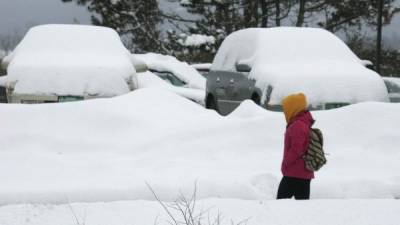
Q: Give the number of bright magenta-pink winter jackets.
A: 1